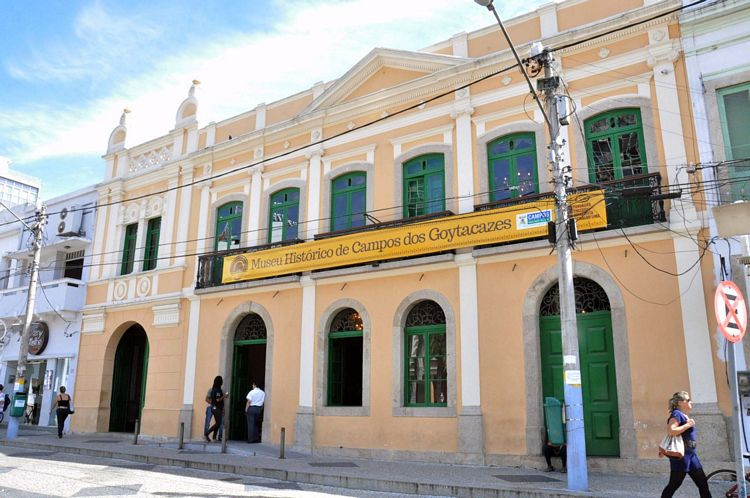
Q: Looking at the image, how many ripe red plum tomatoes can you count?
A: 0